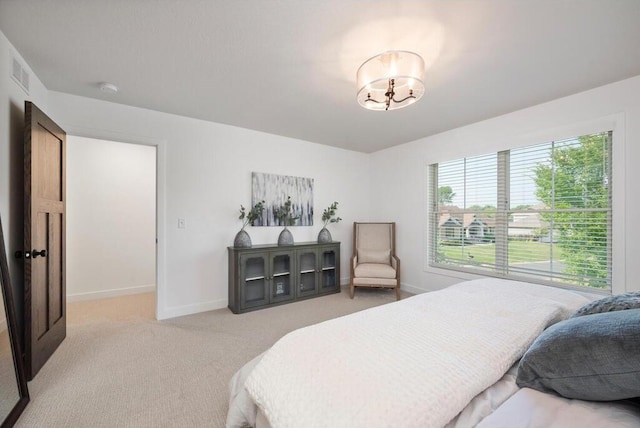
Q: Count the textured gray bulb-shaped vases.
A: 3